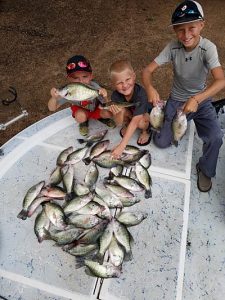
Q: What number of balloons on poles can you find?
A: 0